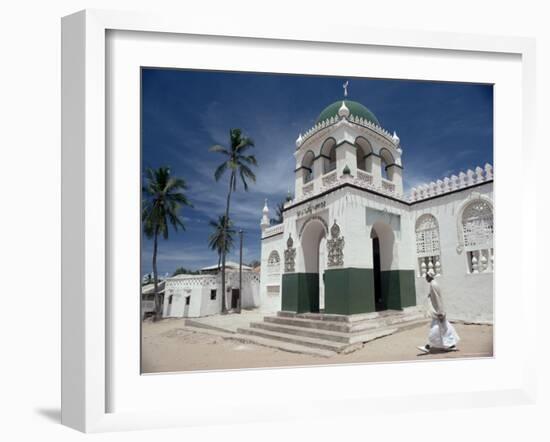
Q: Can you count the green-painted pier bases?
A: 3